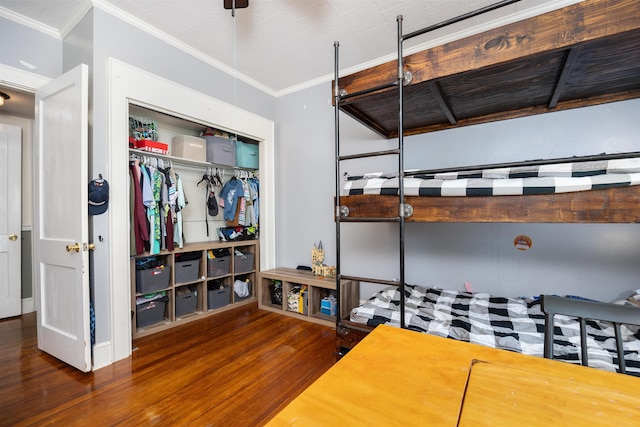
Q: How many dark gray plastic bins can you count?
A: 8